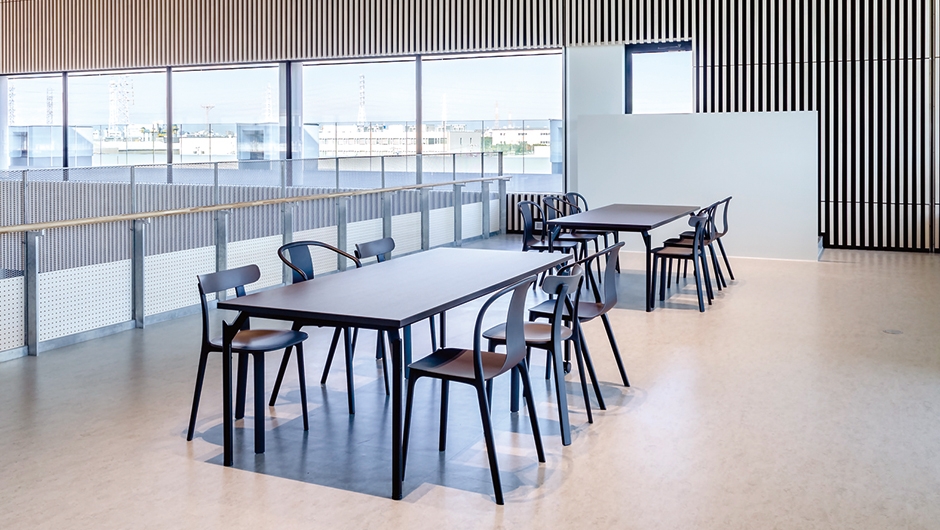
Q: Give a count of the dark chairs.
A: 12